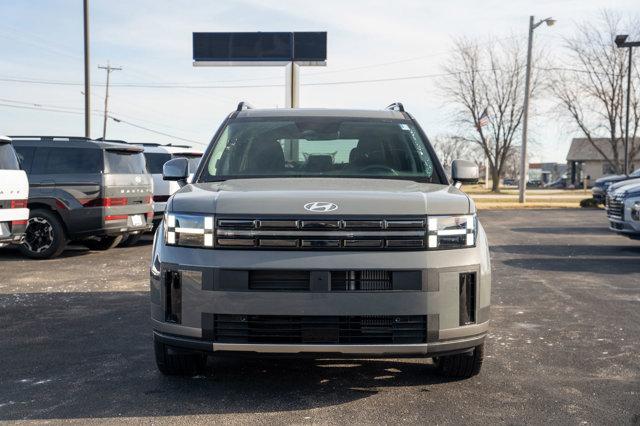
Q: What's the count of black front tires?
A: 2